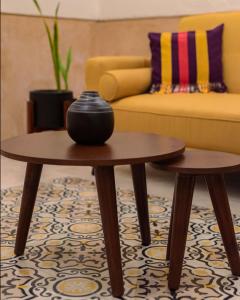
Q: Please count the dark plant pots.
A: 1